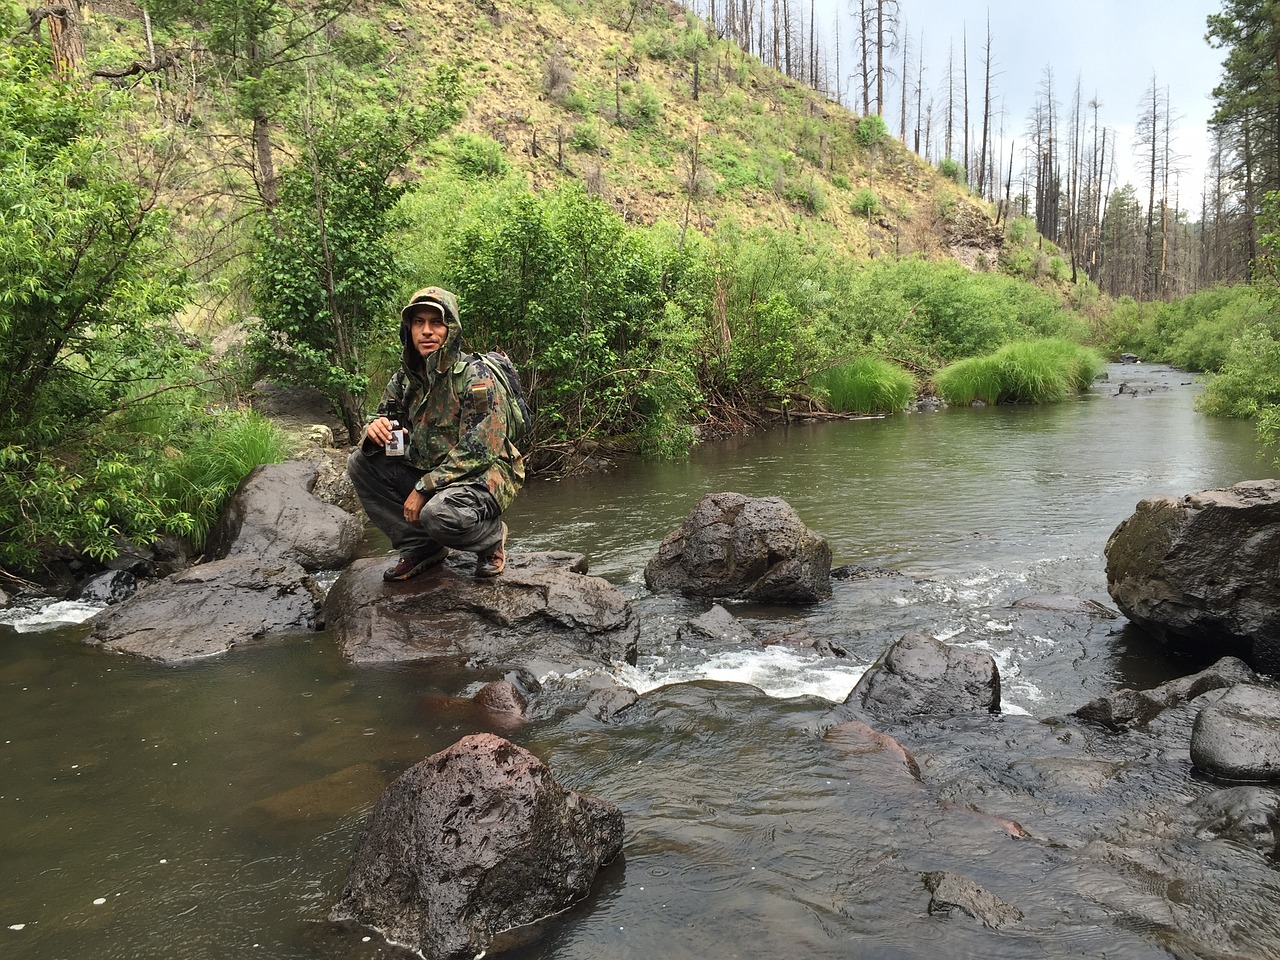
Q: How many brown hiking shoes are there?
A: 2